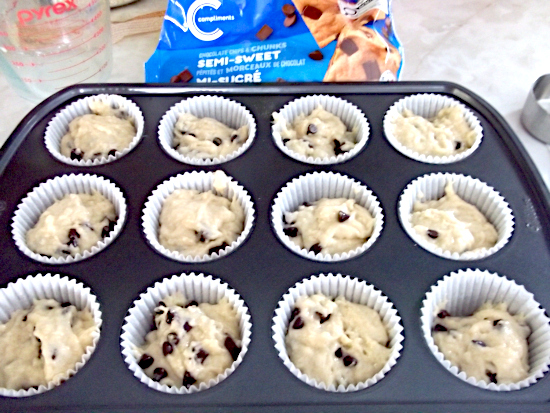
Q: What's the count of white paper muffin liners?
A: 12